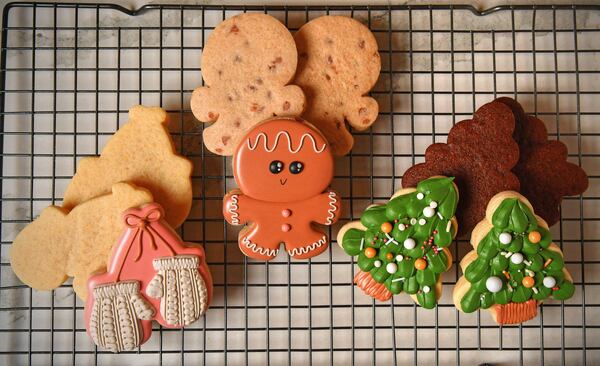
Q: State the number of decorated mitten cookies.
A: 1